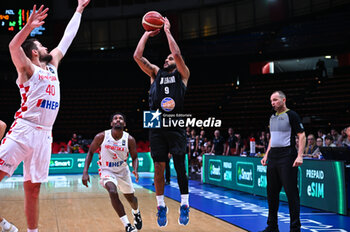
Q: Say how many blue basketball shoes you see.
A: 2